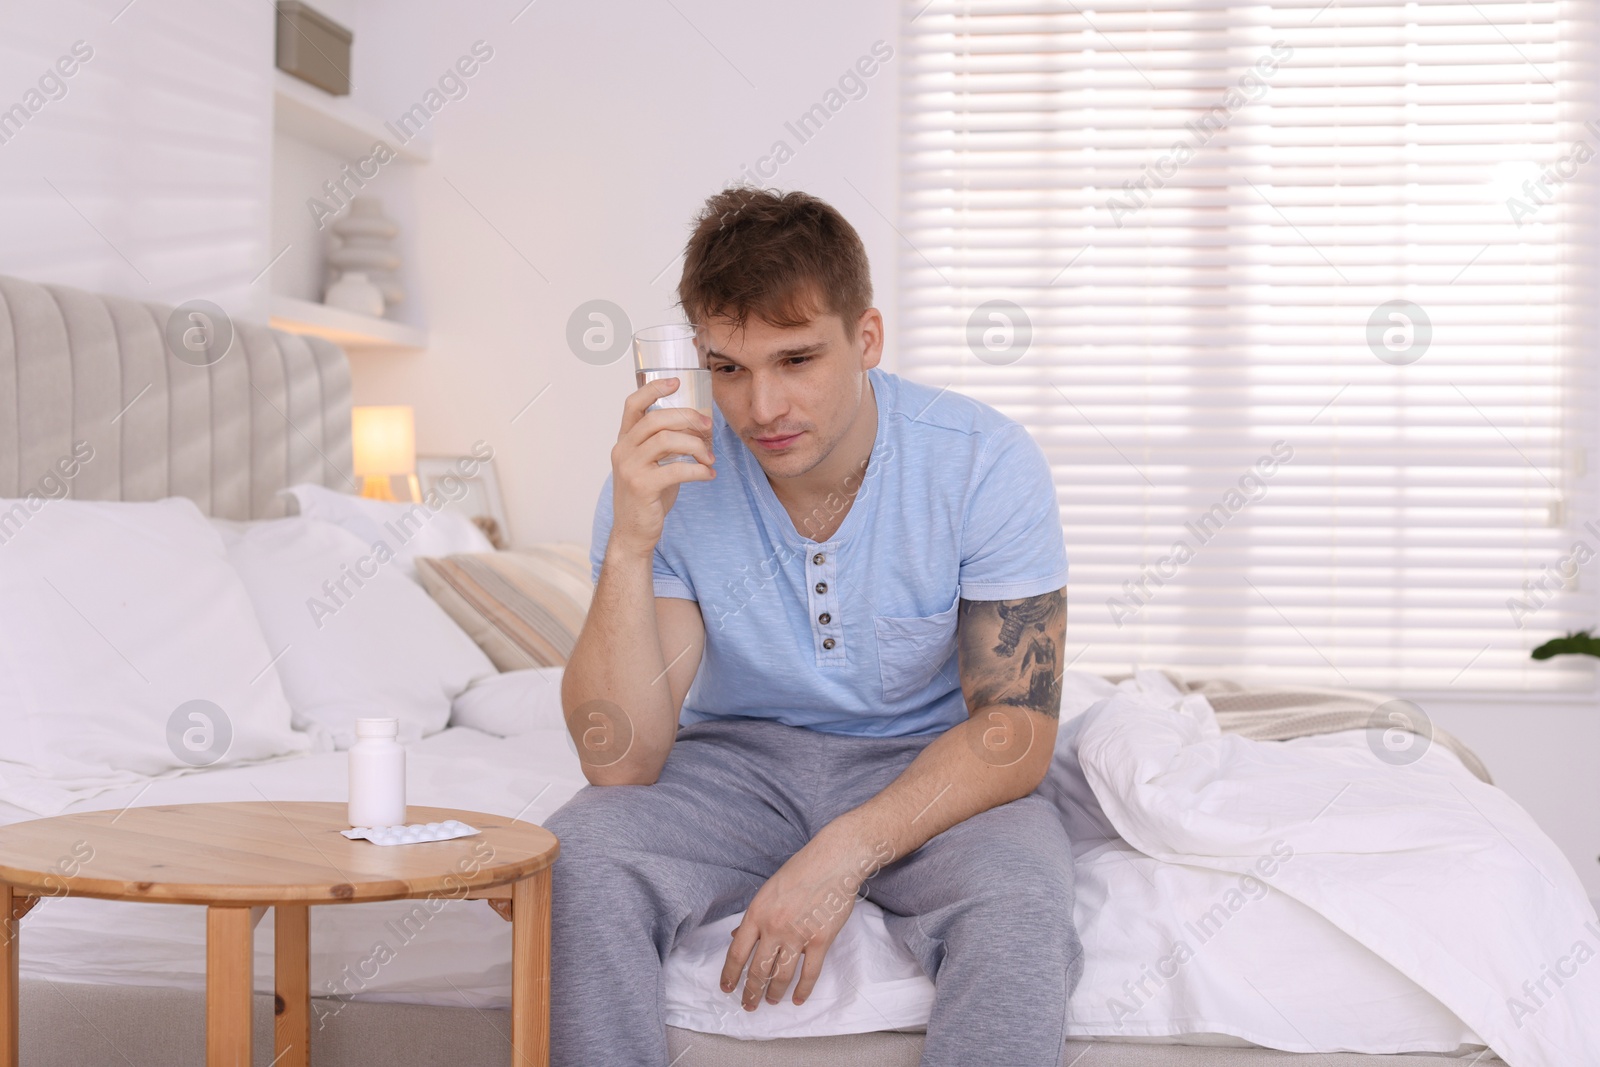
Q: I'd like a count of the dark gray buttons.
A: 4